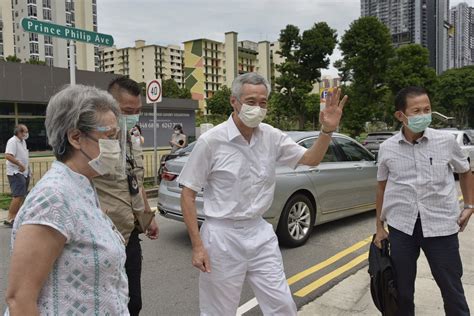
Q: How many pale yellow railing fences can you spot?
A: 1